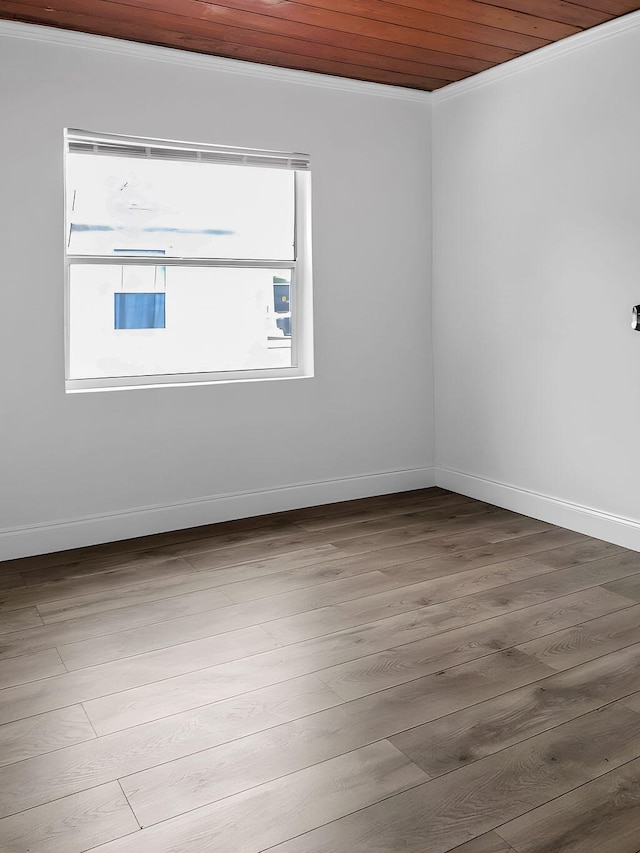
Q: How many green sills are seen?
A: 0